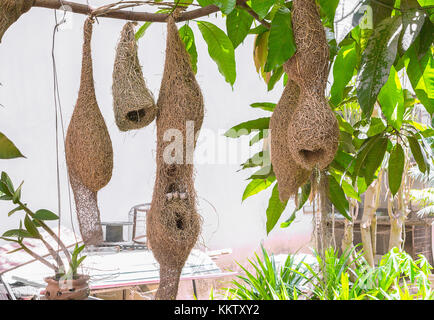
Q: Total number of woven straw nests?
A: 5